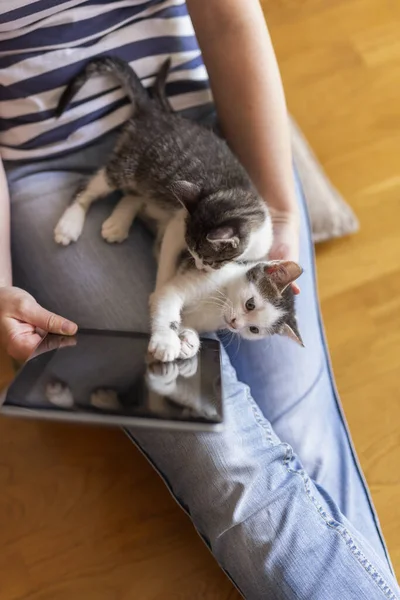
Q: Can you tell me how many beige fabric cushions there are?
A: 1